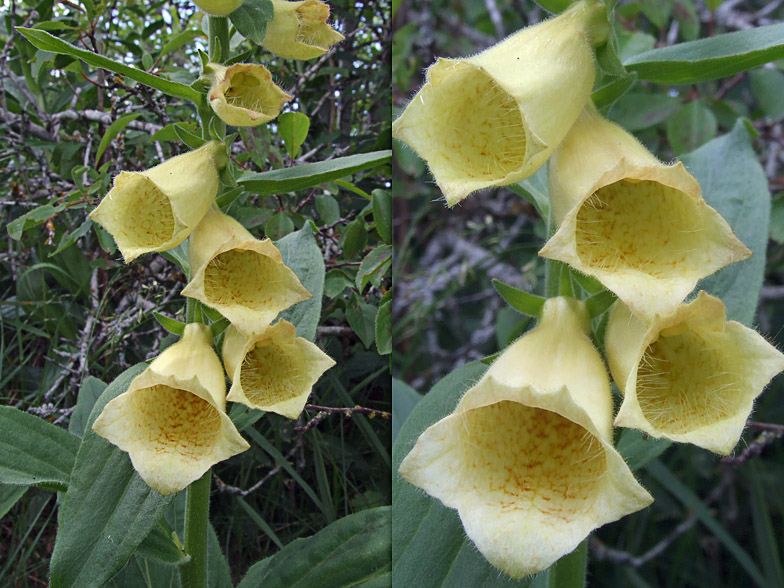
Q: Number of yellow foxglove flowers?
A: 11